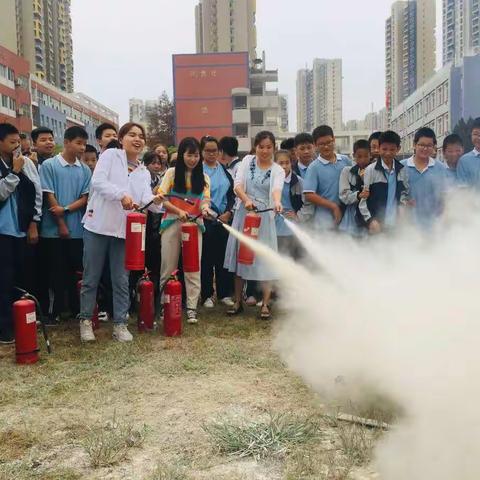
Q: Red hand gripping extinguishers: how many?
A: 3